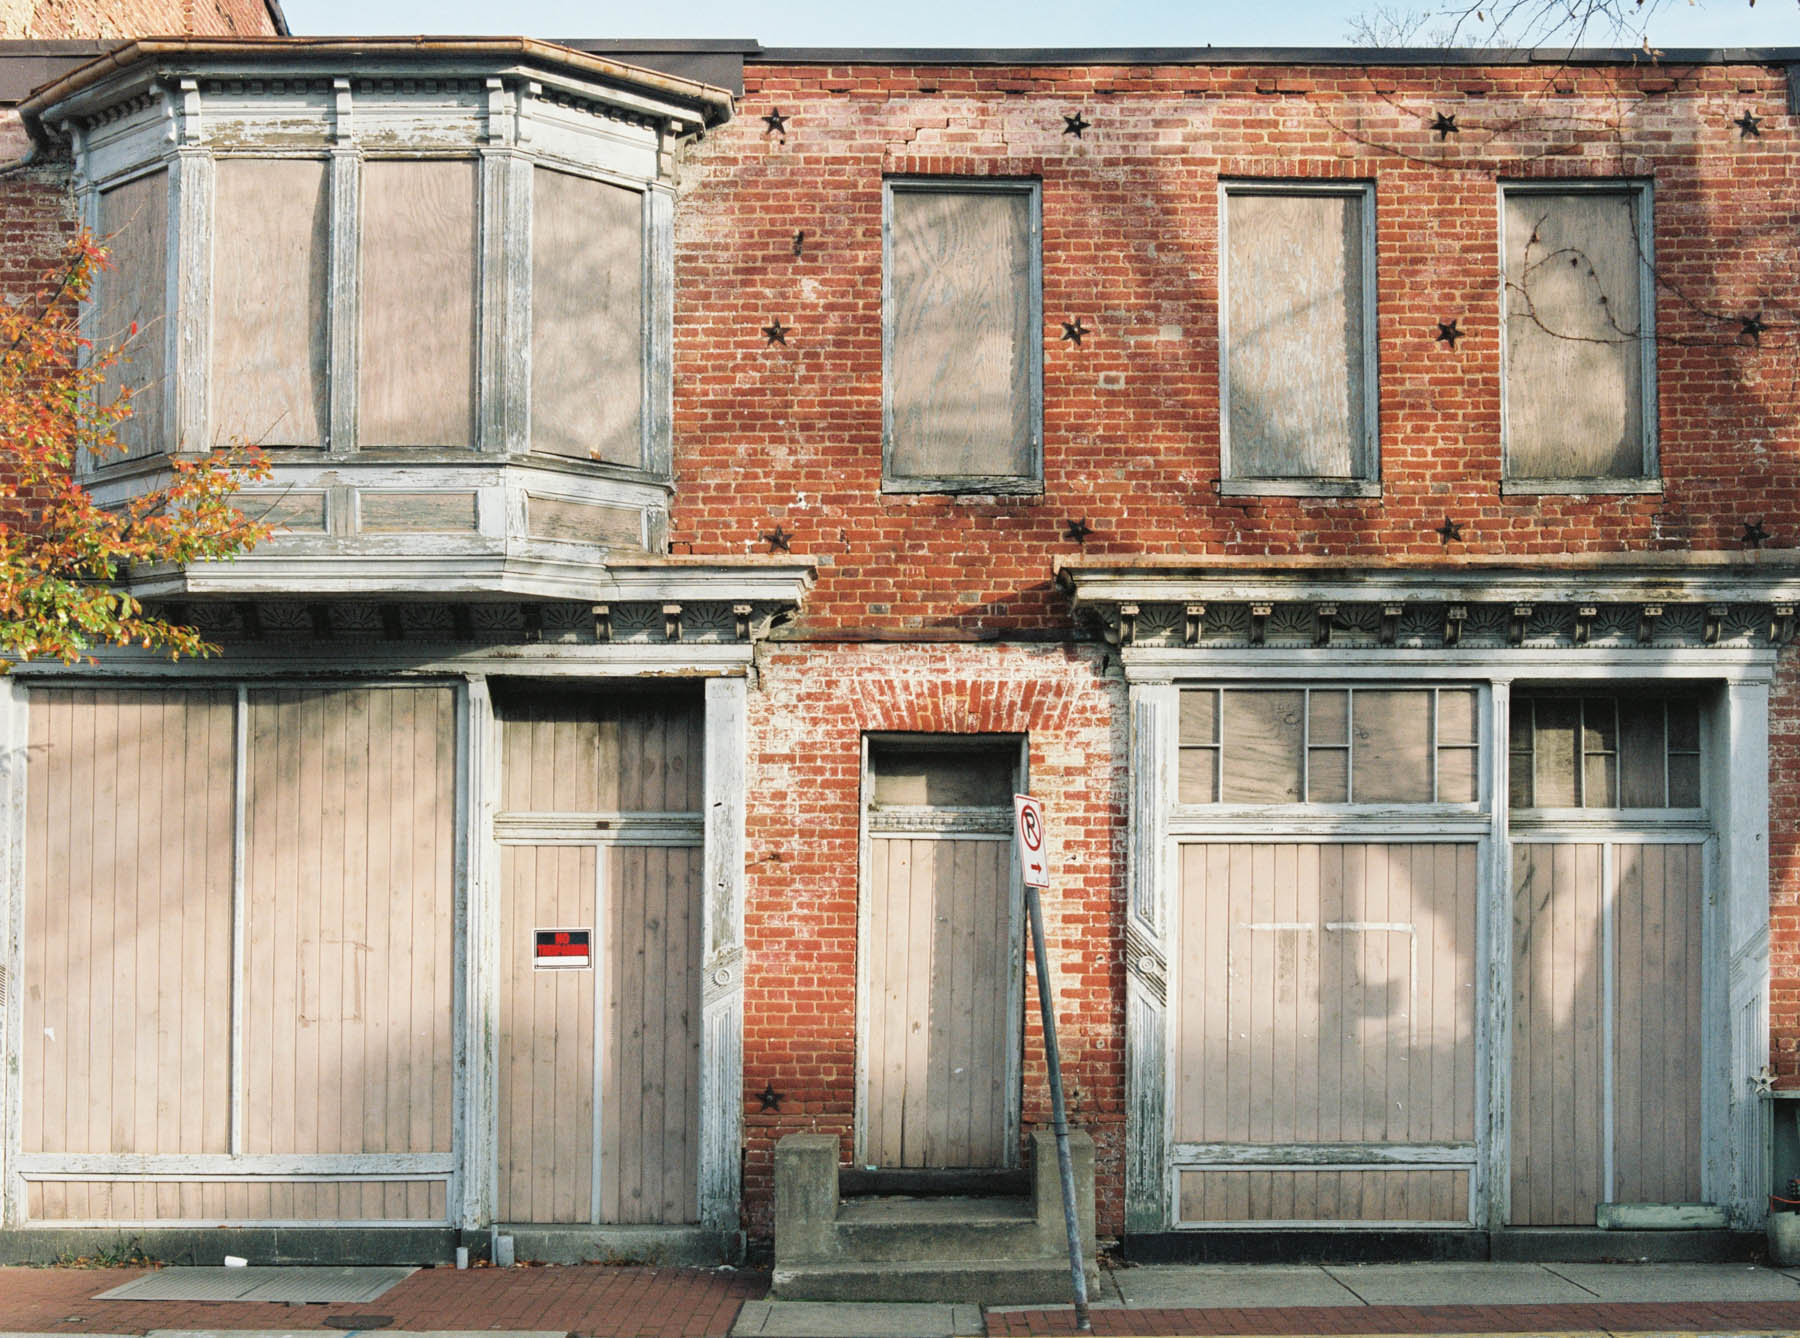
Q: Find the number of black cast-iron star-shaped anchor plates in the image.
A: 13